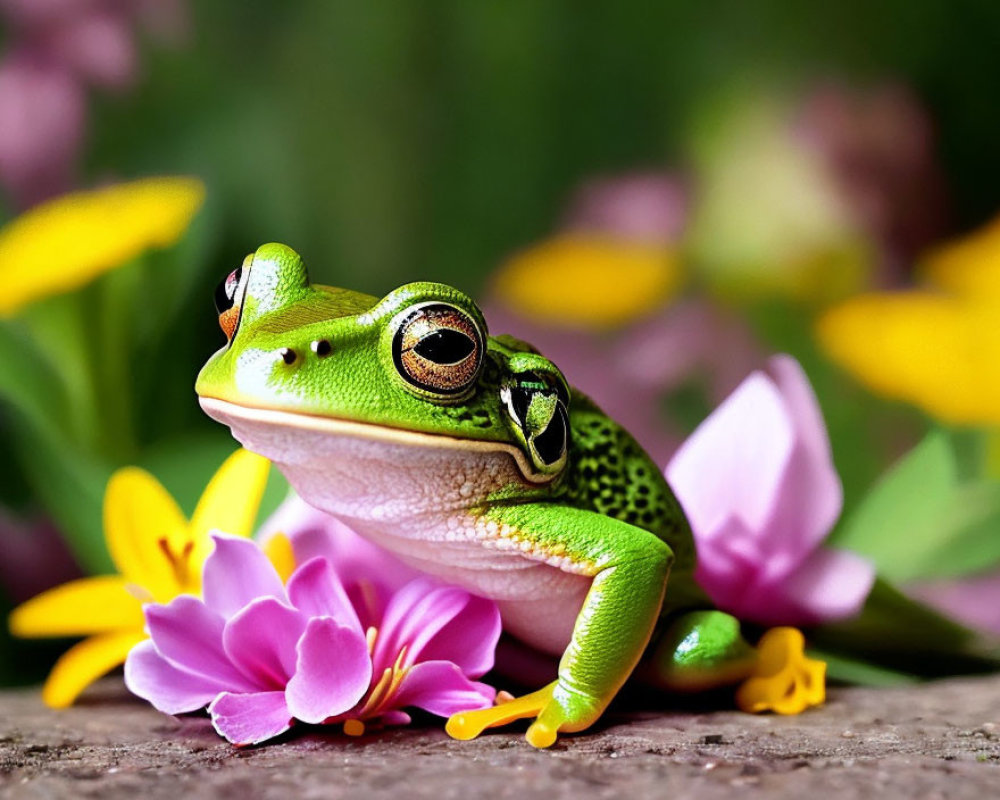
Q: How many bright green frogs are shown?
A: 1